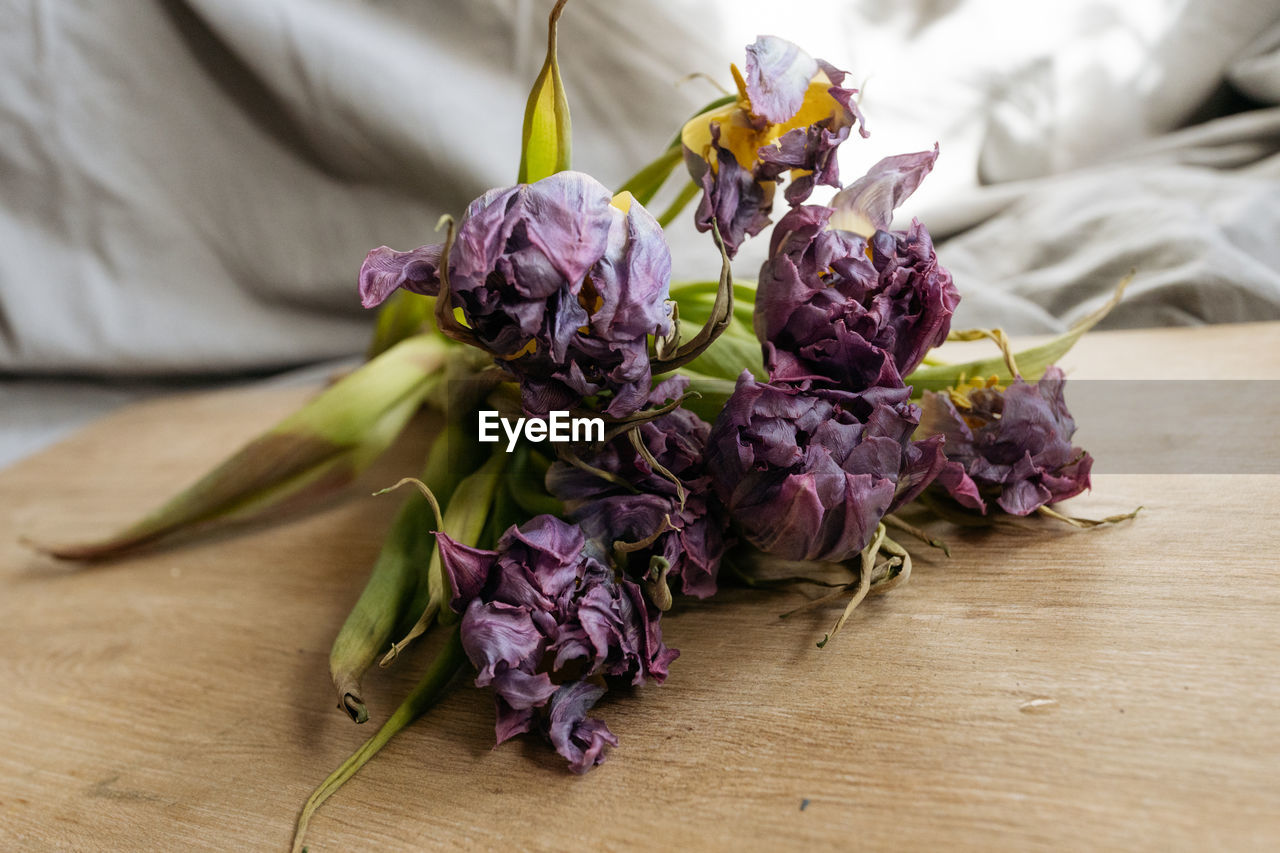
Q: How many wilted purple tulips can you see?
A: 7